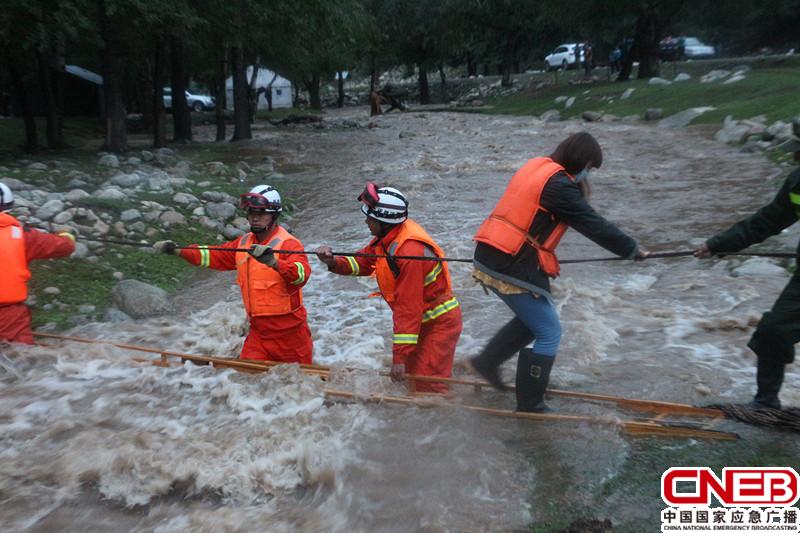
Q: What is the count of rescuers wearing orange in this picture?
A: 3